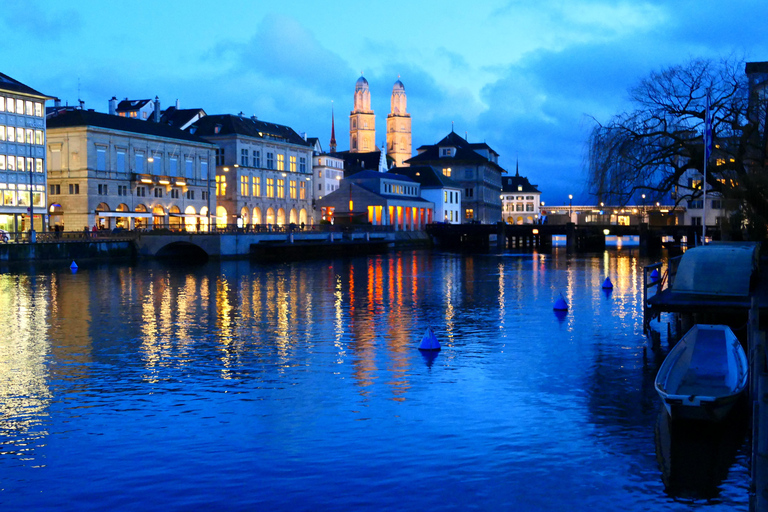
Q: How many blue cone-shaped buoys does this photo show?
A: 5